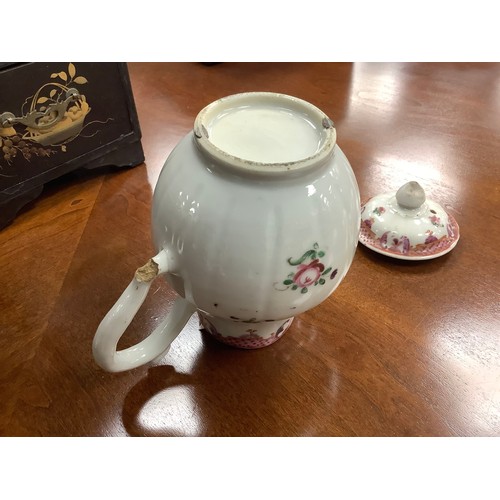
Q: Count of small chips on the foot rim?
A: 2